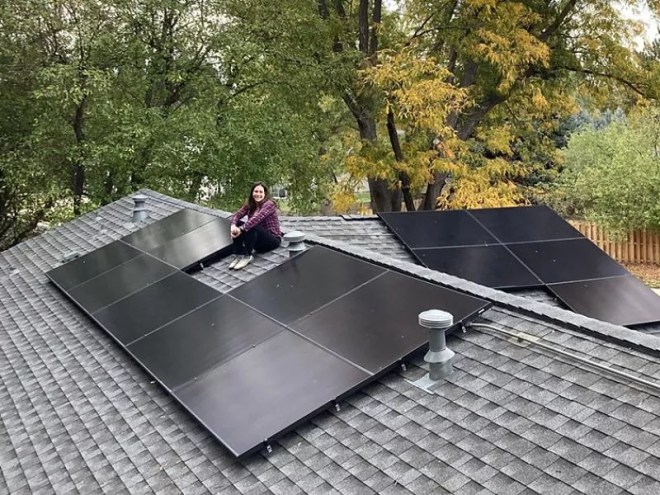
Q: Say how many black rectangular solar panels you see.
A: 14